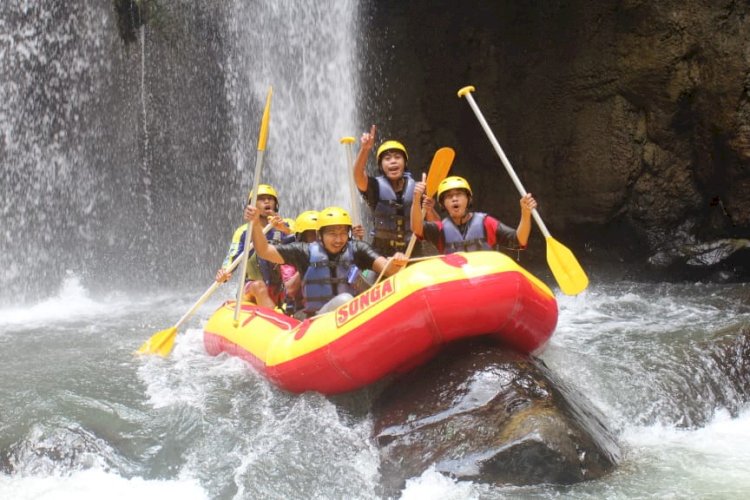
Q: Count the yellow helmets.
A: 5